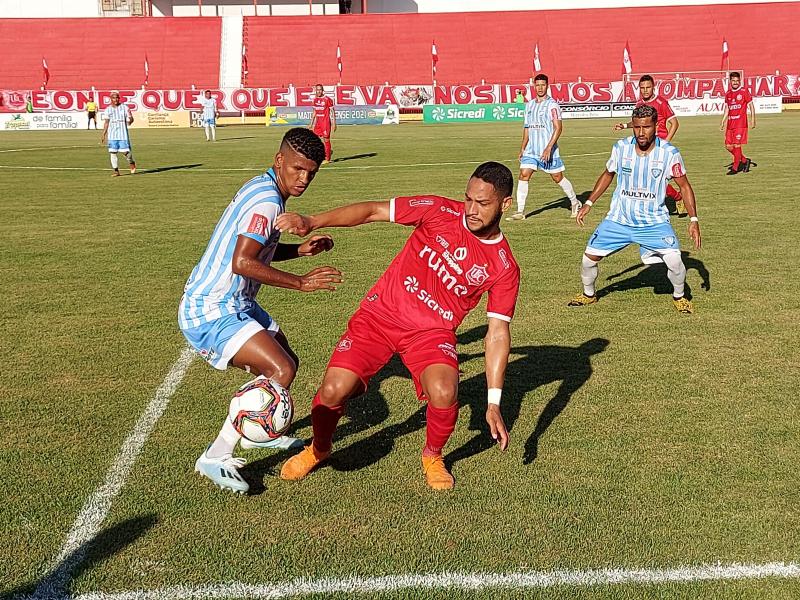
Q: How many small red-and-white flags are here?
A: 8